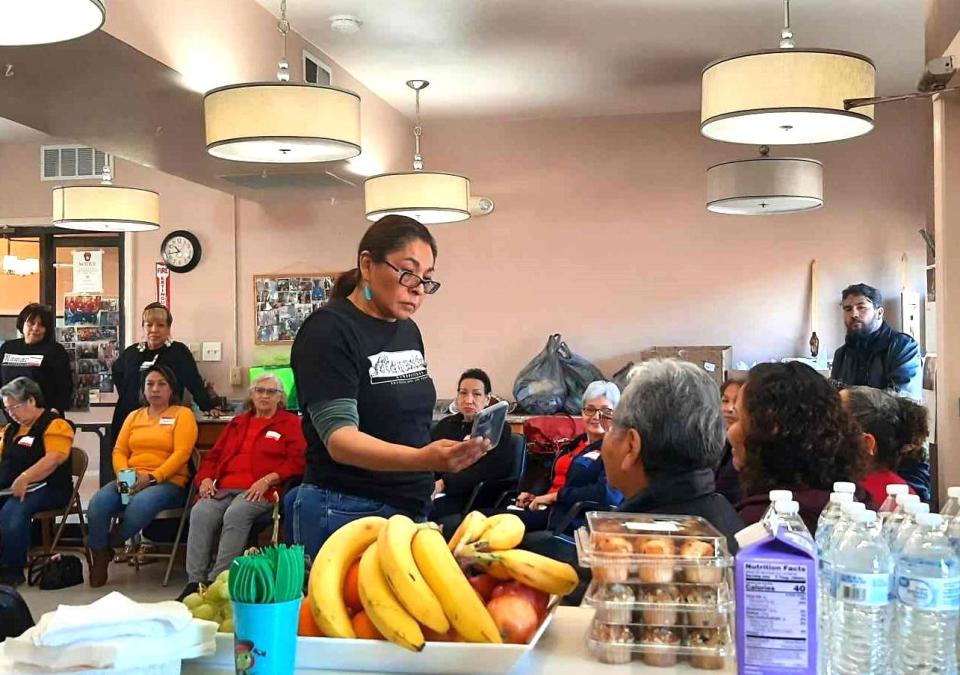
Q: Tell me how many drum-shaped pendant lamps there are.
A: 6